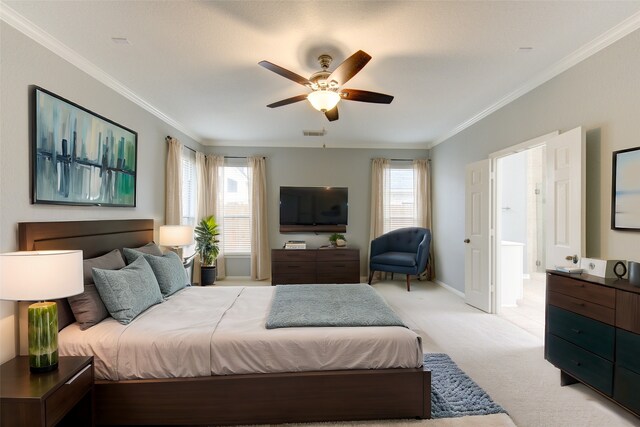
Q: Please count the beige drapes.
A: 6